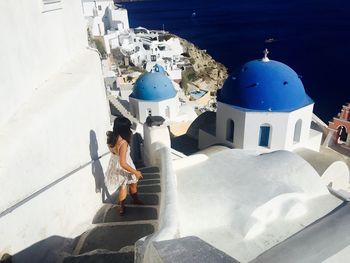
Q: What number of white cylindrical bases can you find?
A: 2